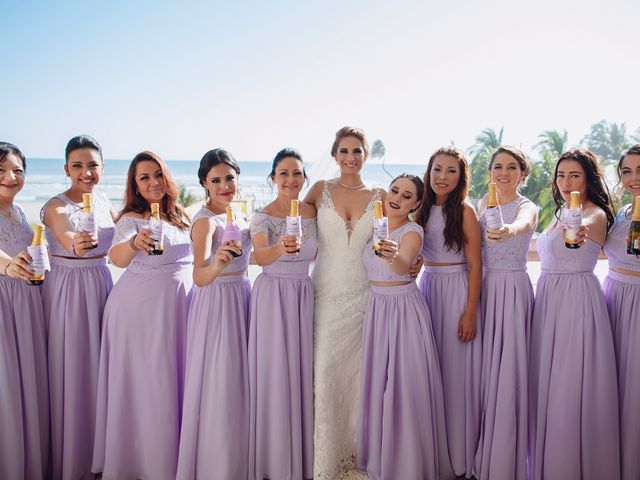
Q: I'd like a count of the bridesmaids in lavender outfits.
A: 10